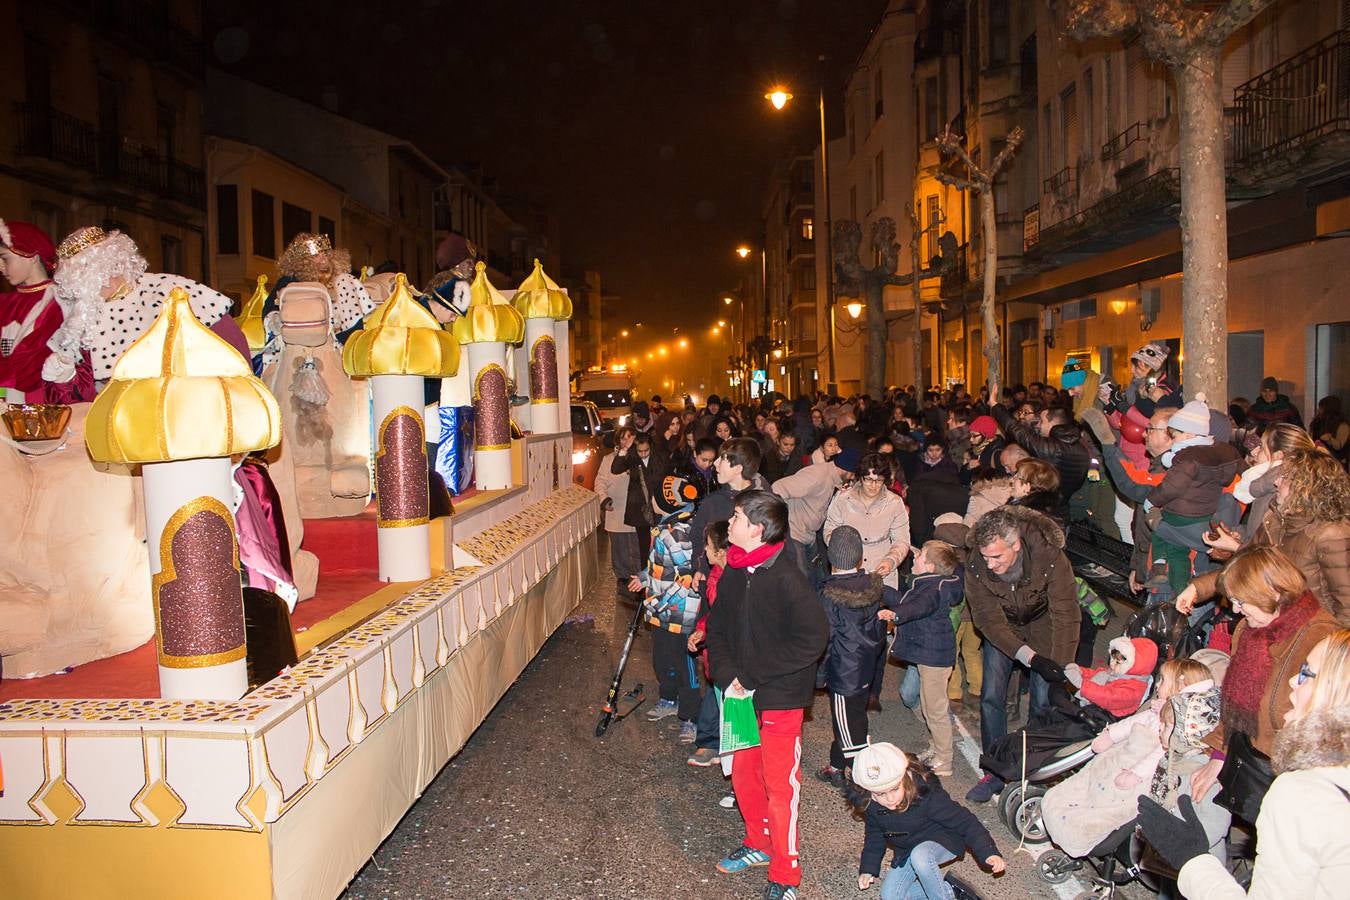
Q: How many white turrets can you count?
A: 4